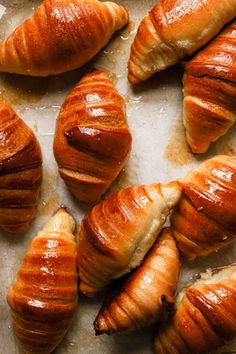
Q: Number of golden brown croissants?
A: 10